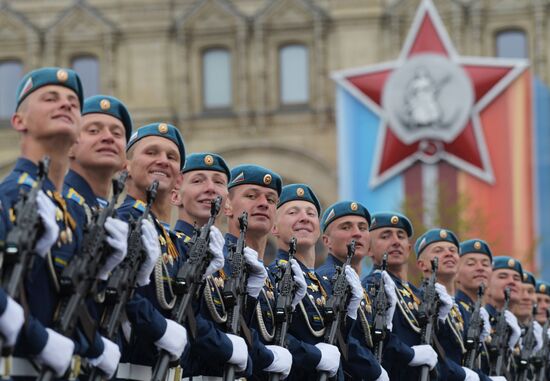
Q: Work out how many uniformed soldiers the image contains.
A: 13